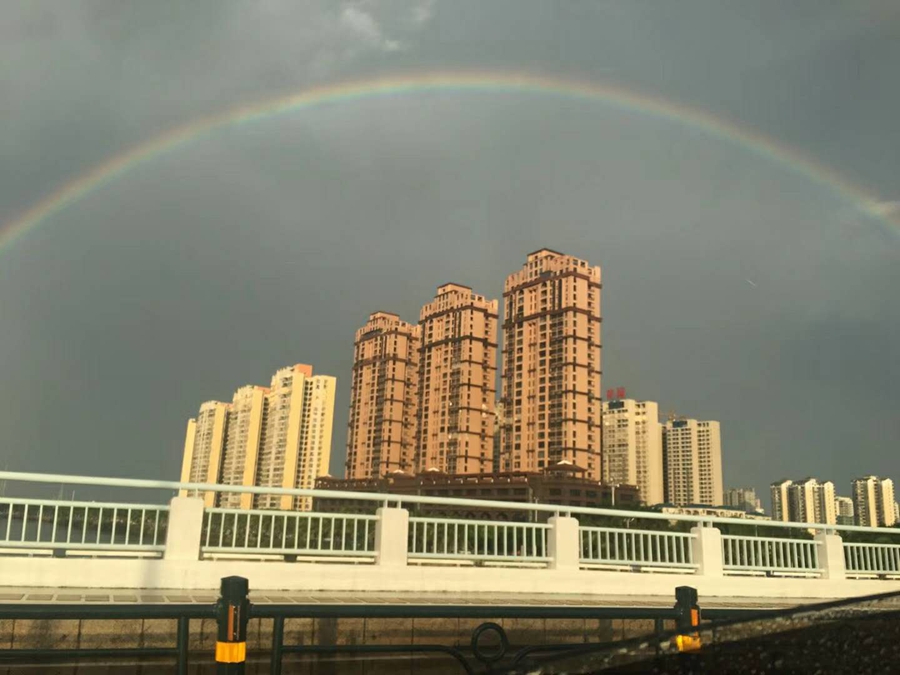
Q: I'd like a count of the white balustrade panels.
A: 6